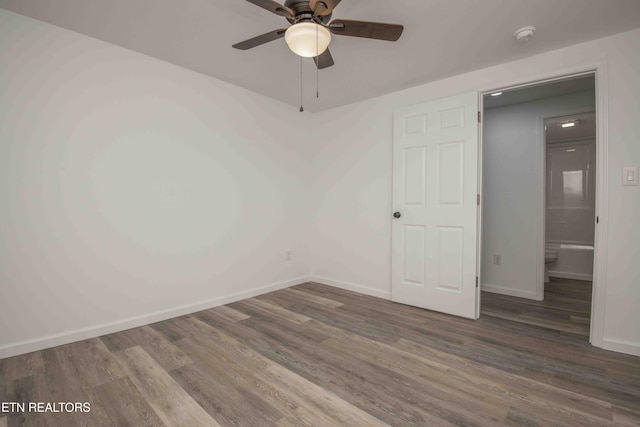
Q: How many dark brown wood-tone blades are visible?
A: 5